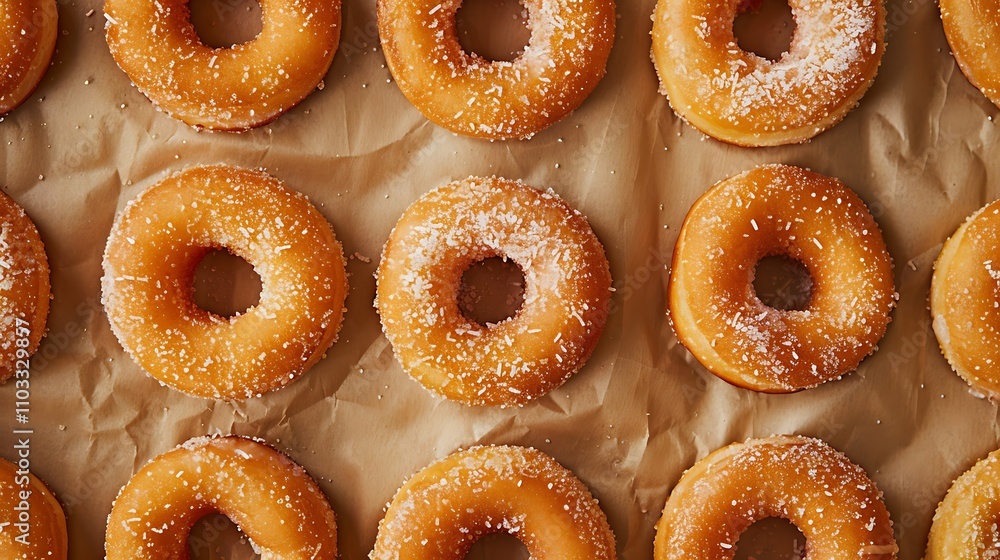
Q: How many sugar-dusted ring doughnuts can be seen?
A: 15